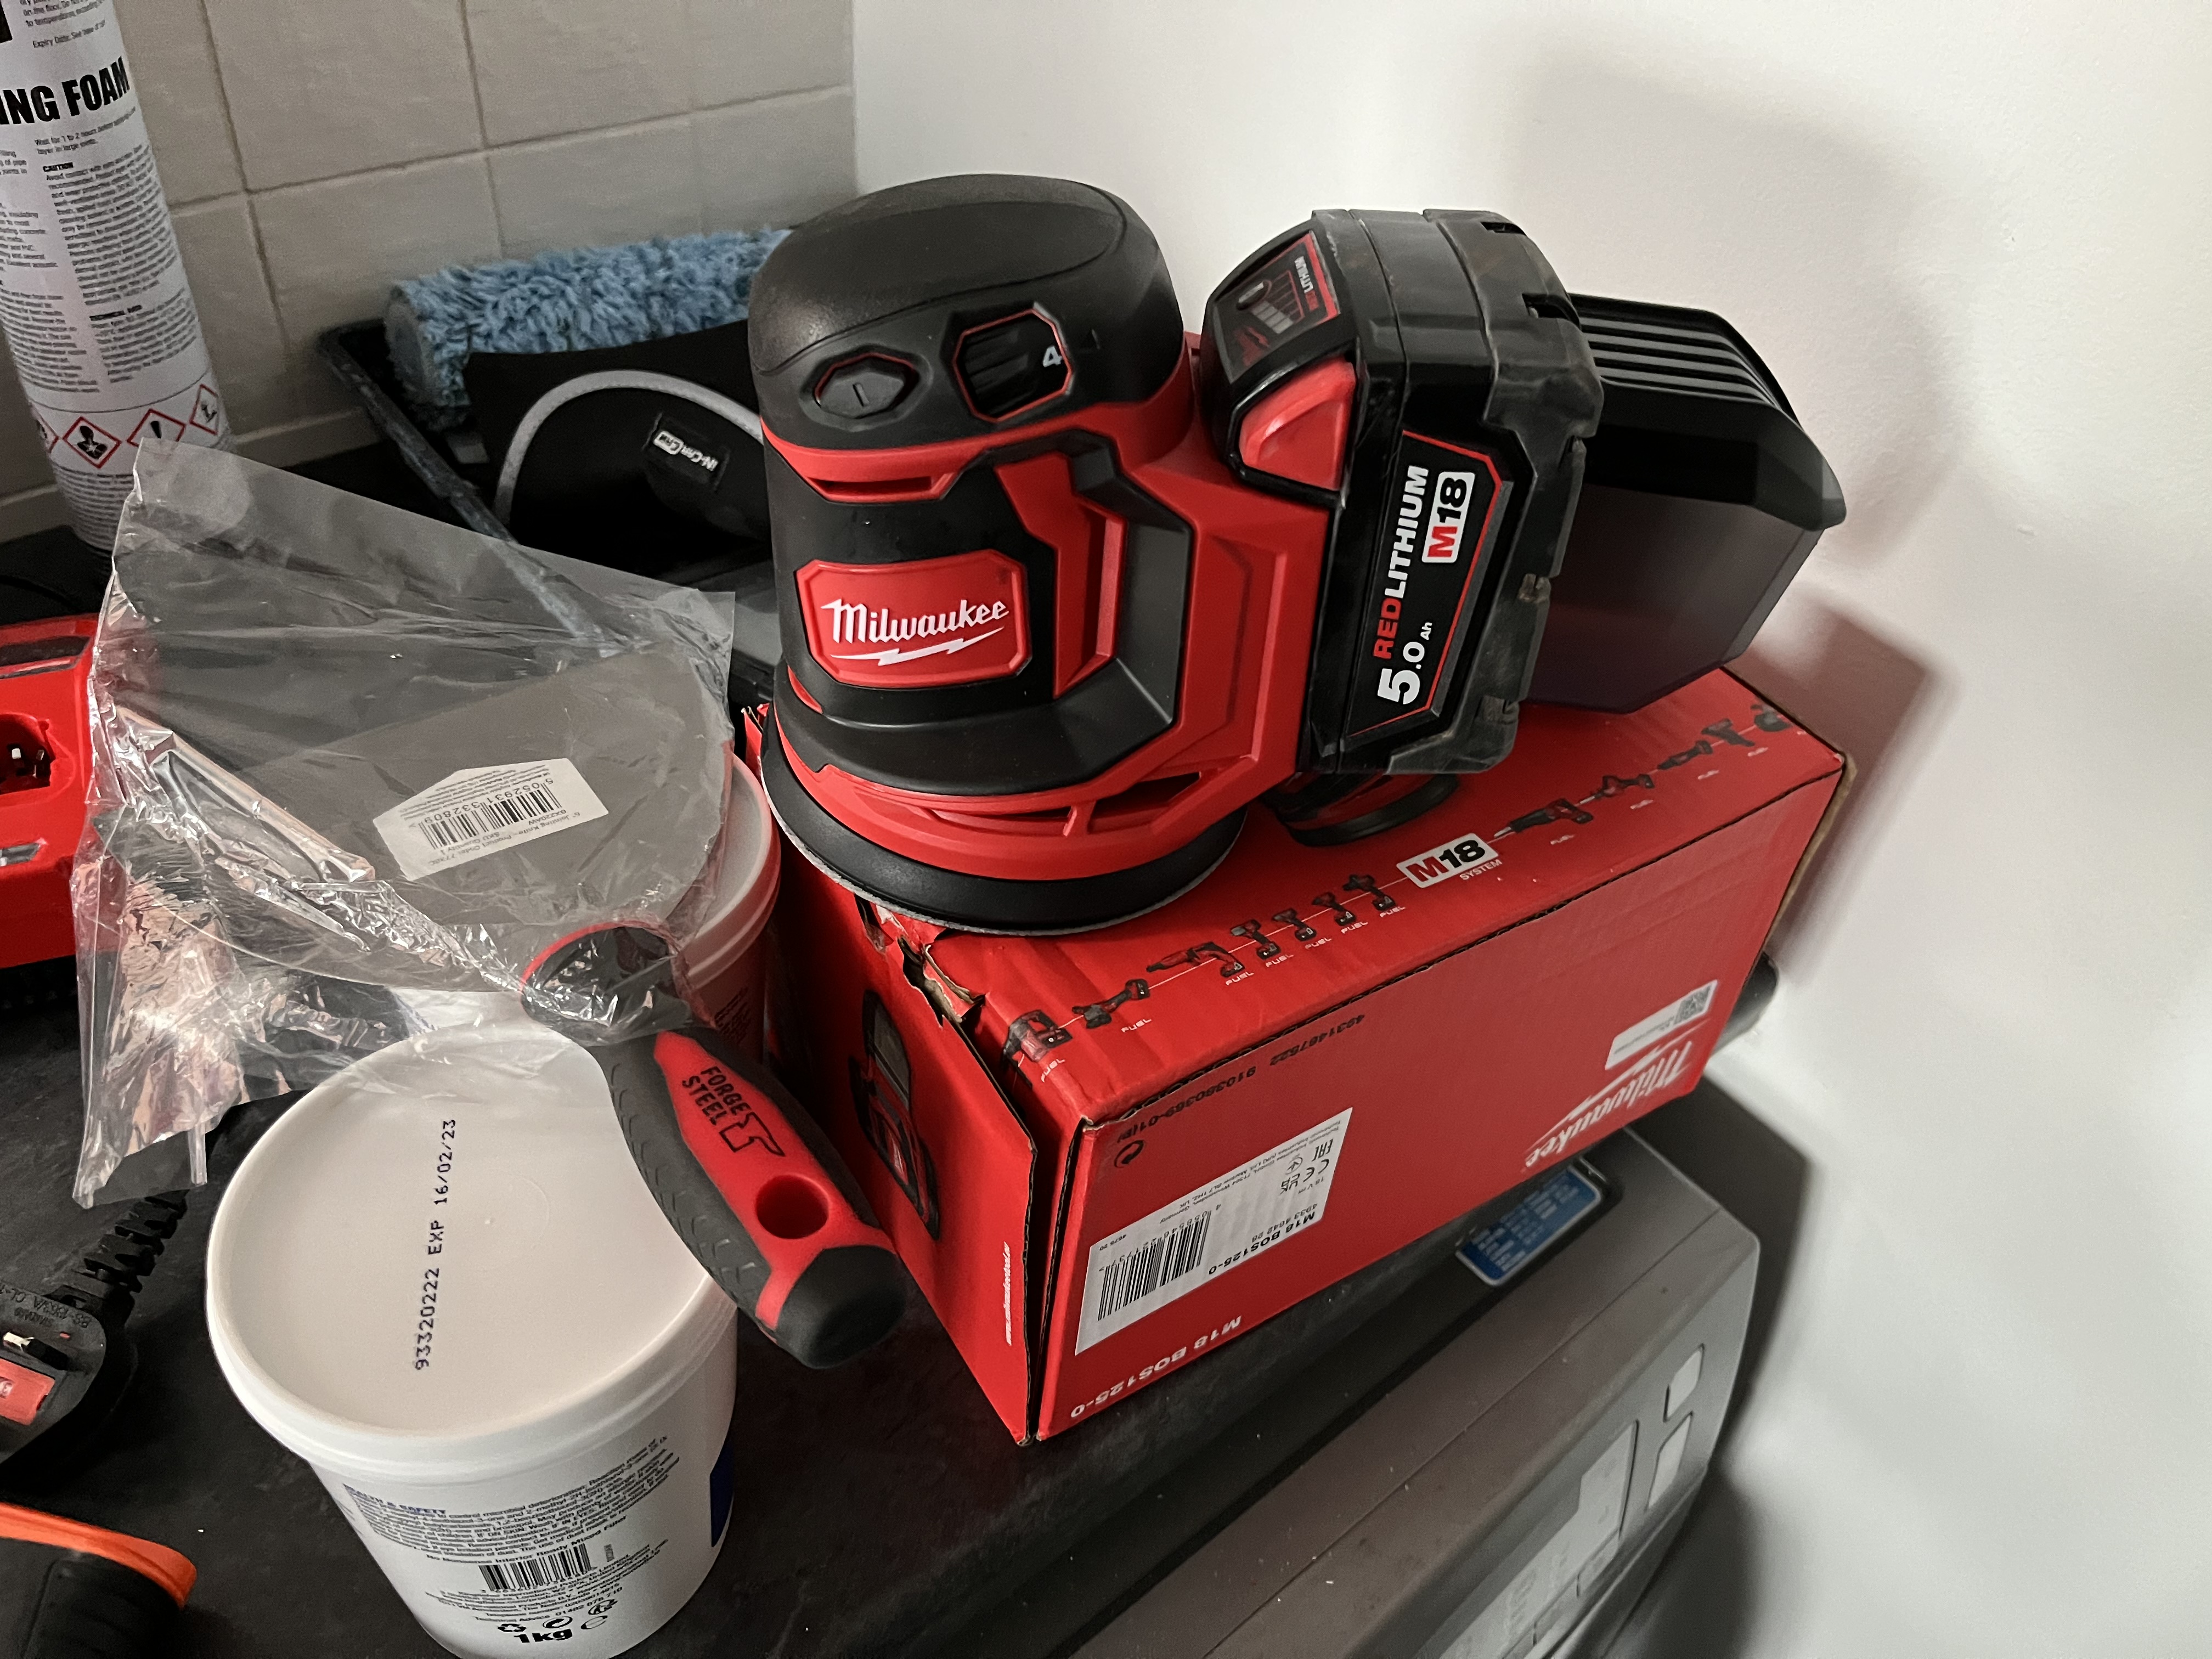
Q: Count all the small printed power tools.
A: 12